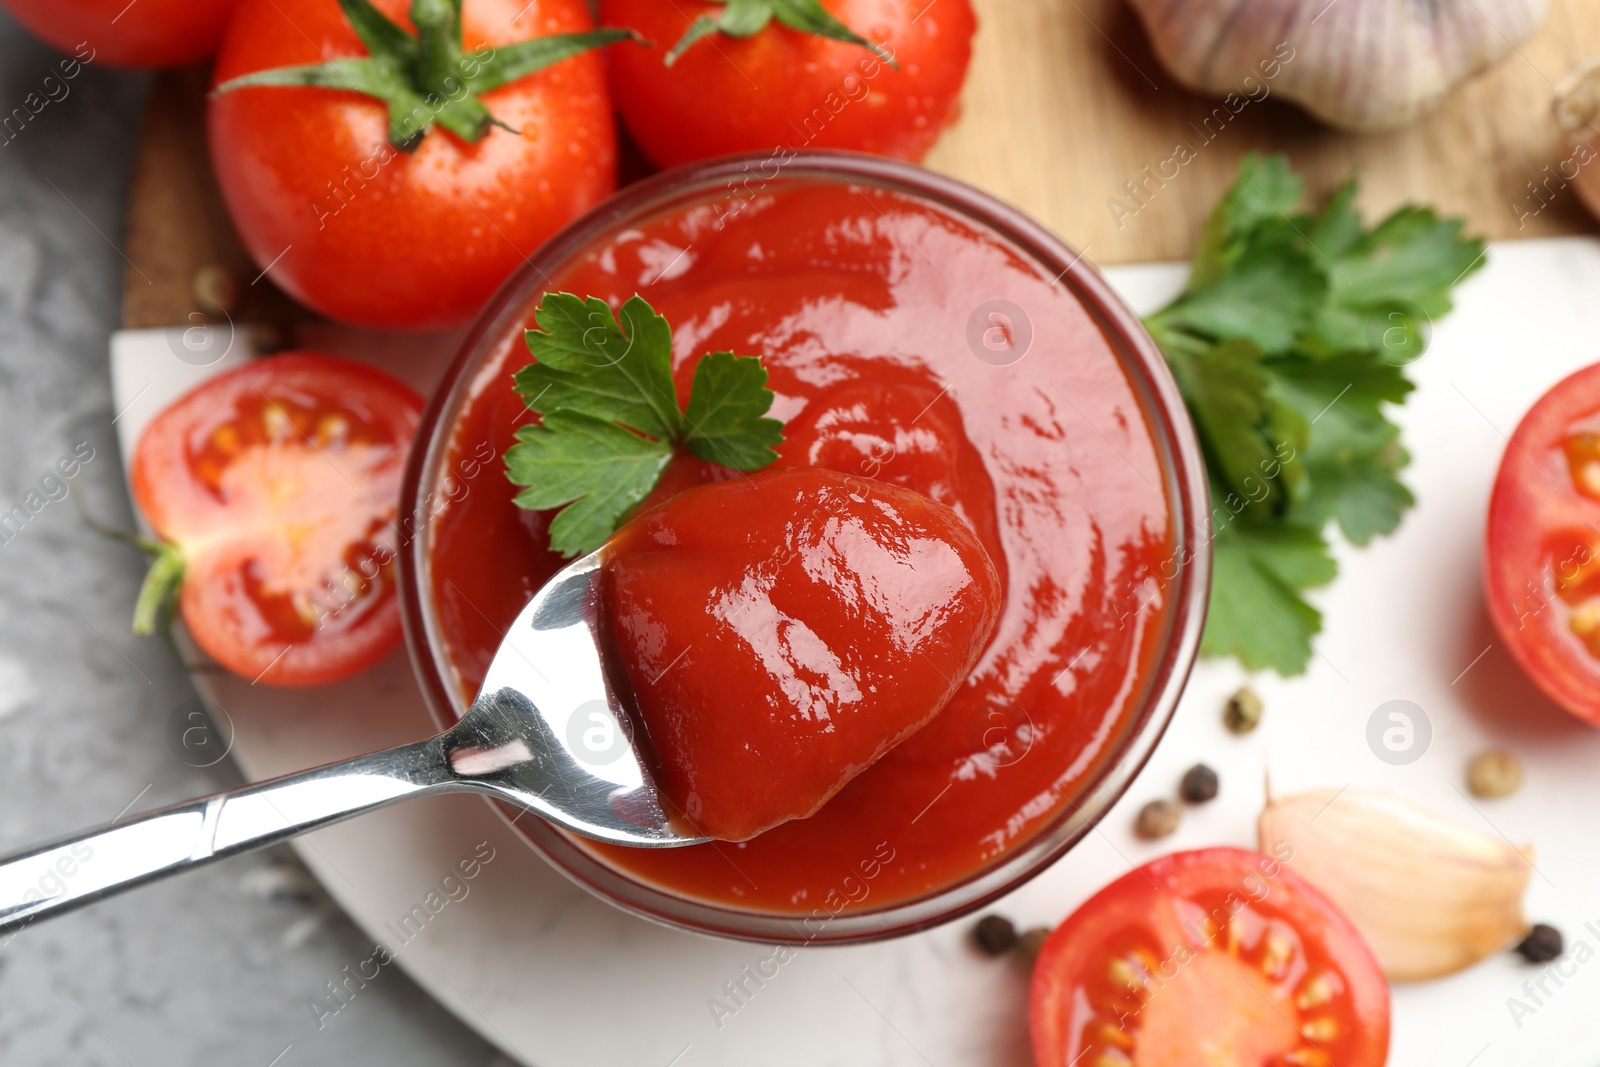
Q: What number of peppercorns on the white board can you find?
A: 7